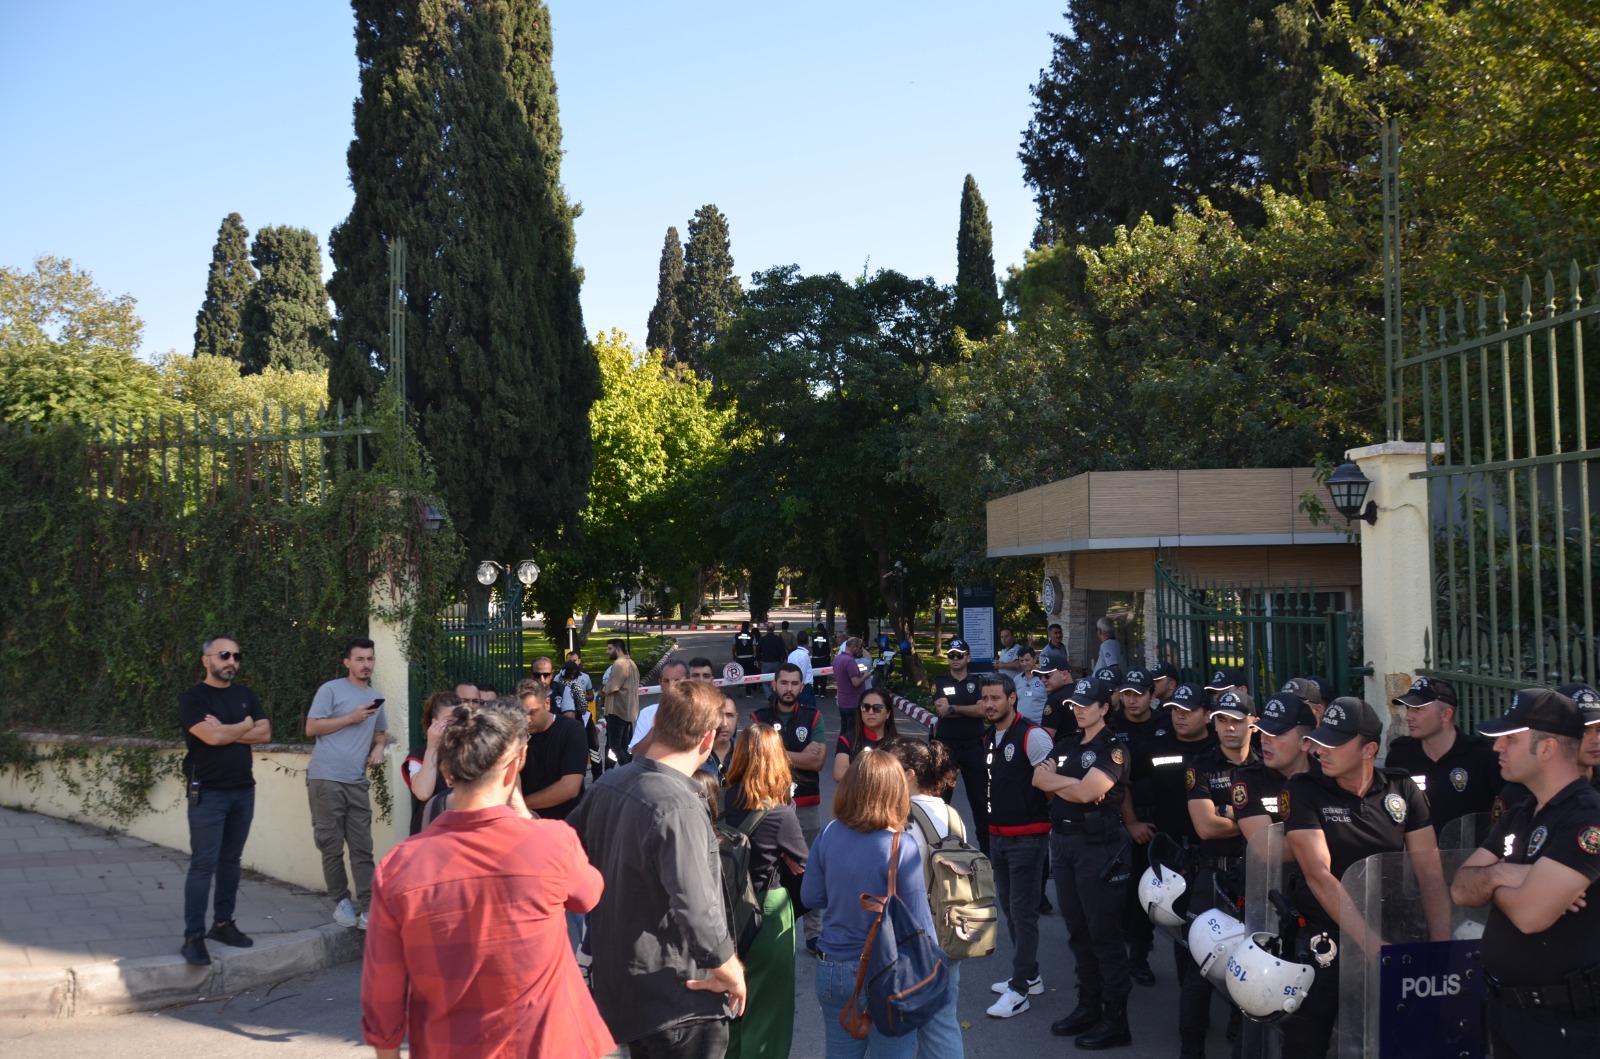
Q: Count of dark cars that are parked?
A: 0